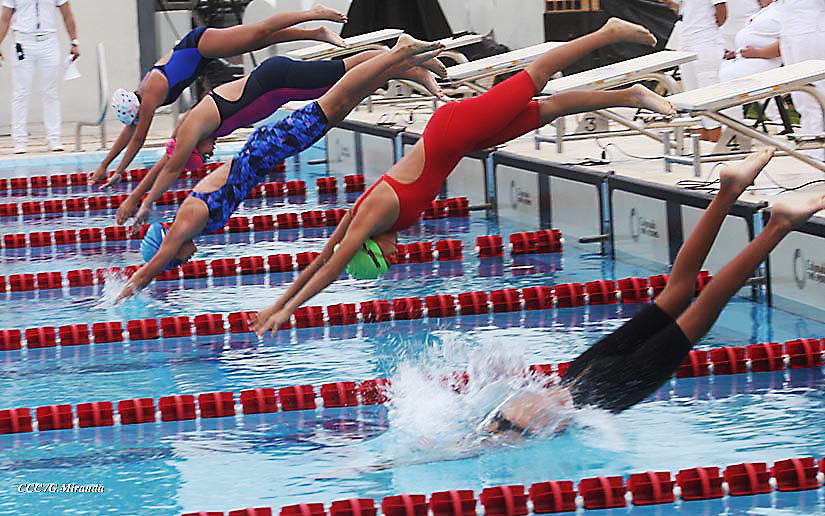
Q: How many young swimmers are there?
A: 5